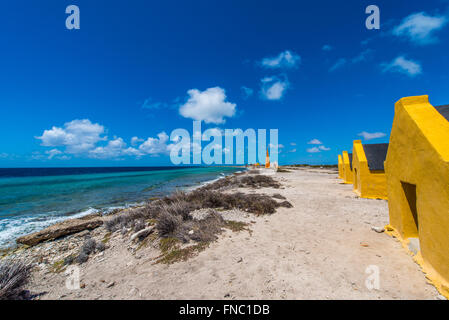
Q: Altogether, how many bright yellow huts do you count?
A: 4